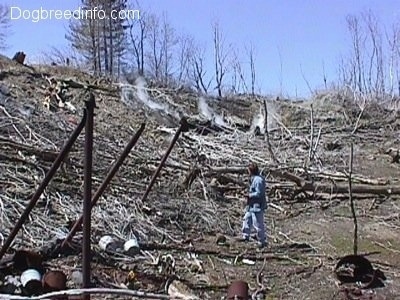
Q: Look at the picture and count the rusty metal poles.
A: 4